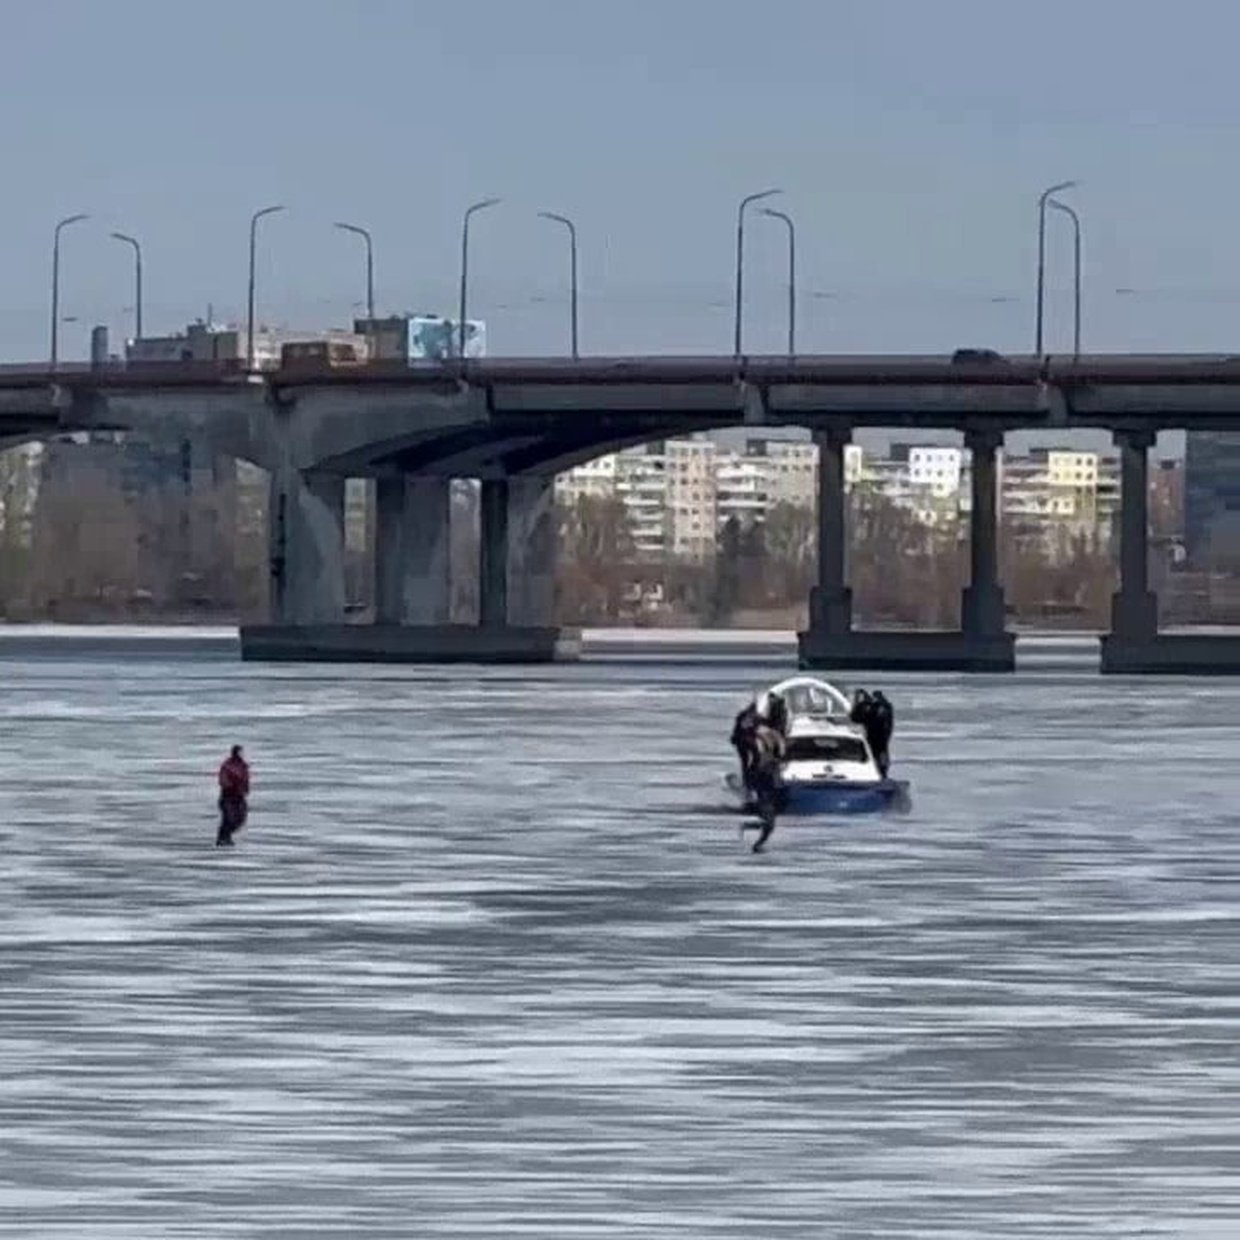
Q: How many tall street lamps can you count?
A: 10